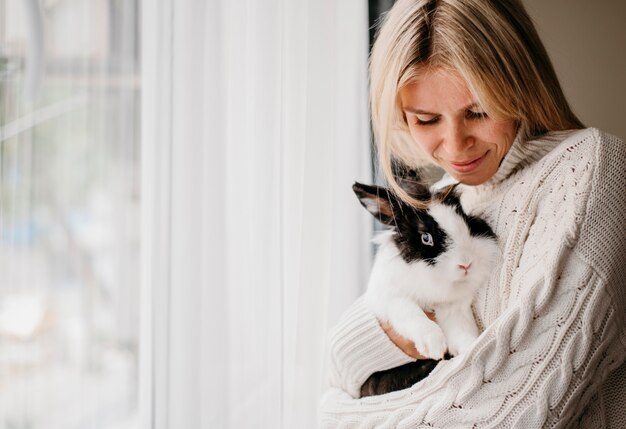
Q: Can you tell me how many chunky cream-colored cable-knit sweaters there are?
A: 1